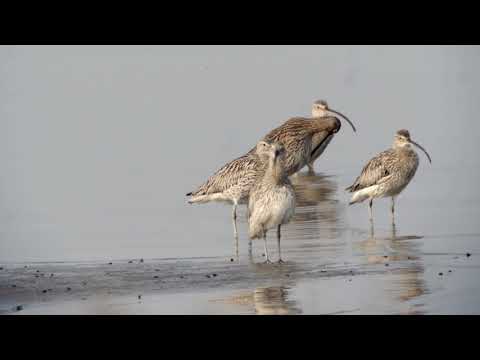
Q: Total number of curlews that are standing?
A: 4